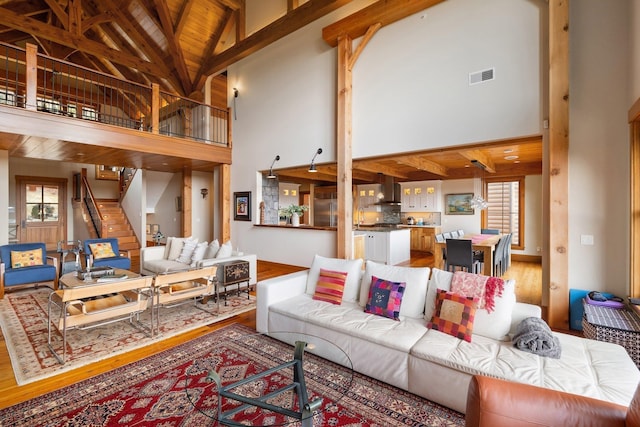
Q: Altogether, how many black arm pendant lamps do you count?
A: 2